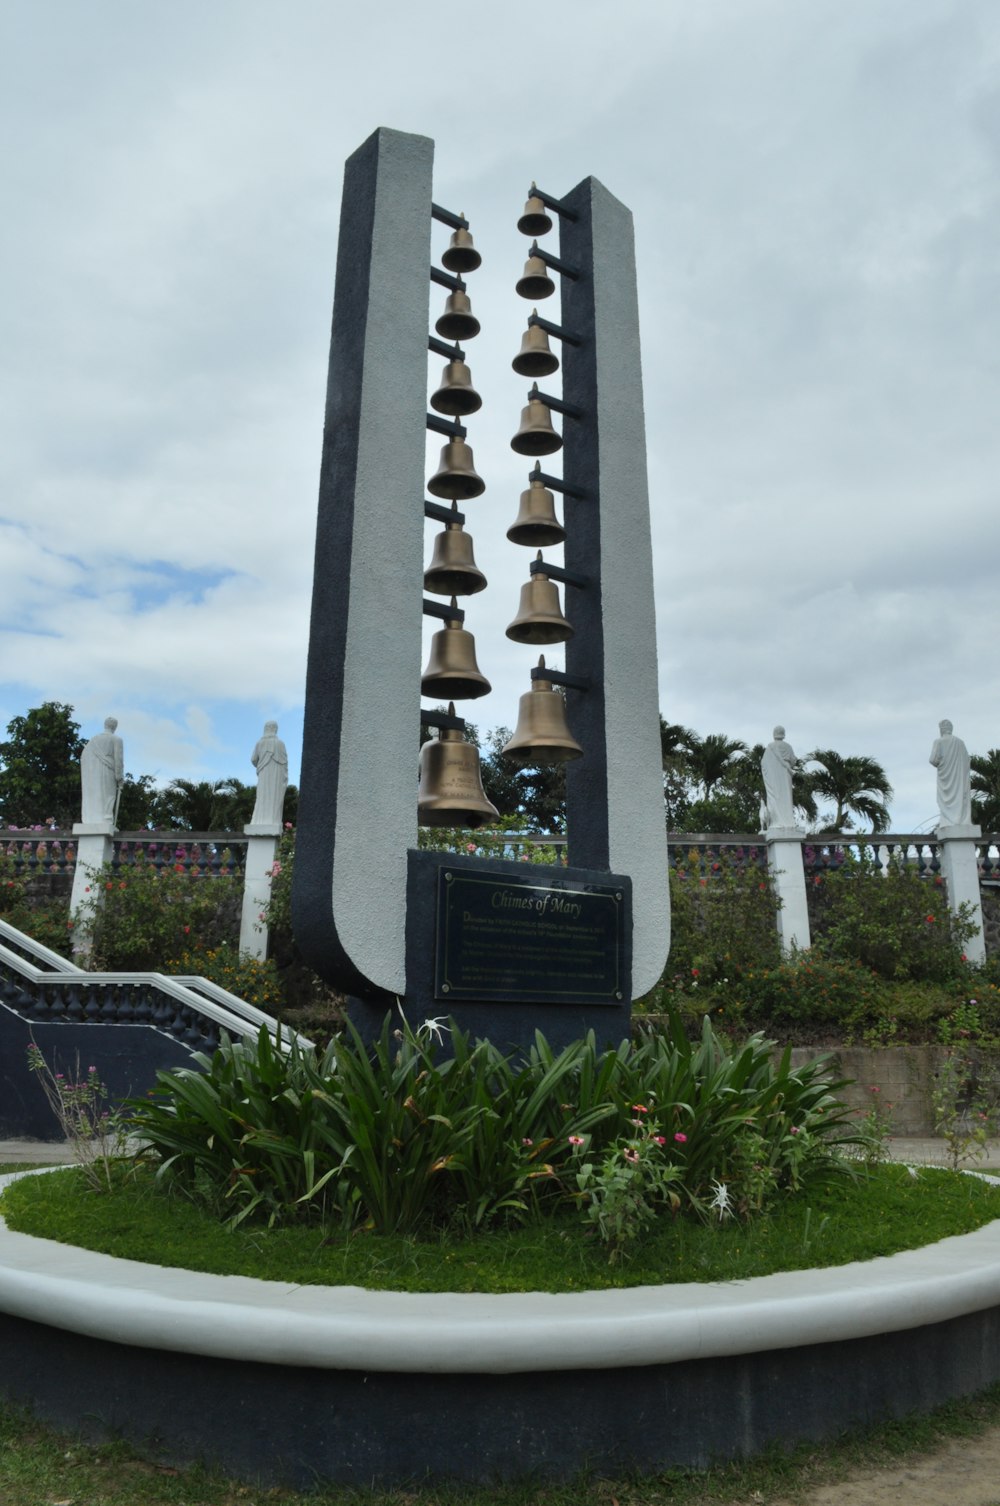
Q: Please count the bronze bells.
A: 14